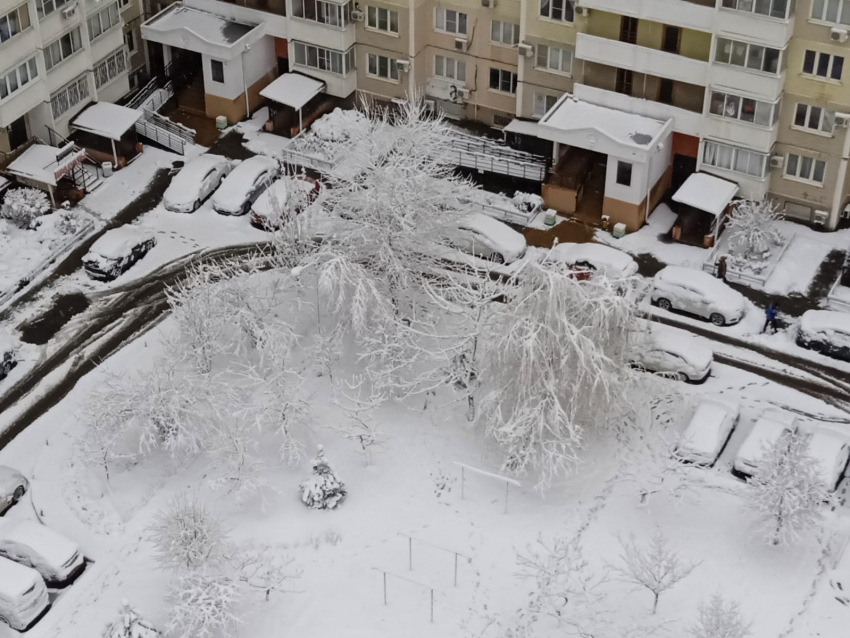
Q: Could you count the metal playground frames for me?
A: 3